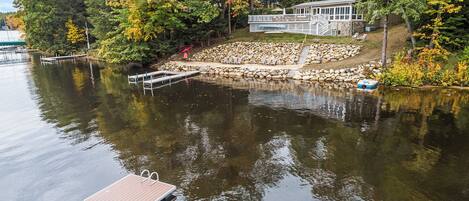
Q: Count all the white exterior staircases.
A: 1